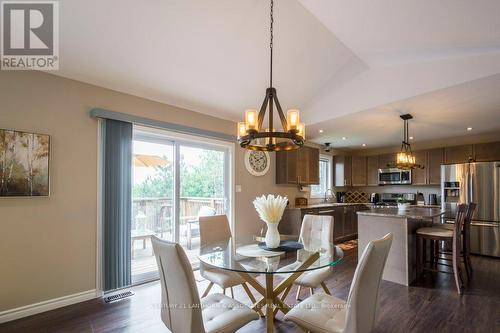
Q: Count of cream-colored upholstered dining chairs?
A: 4